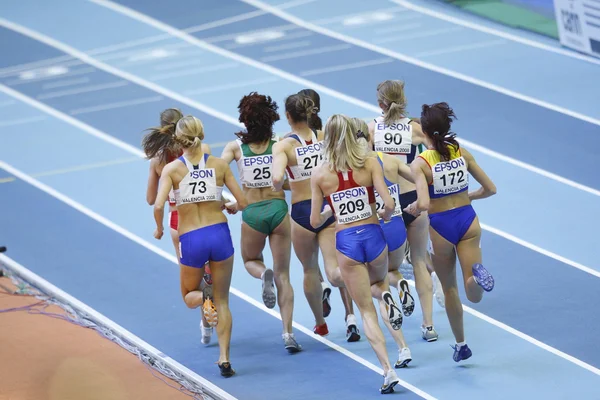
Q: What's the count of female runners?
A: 9